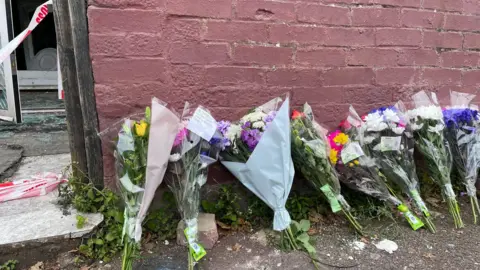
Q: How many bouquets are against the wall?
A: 8